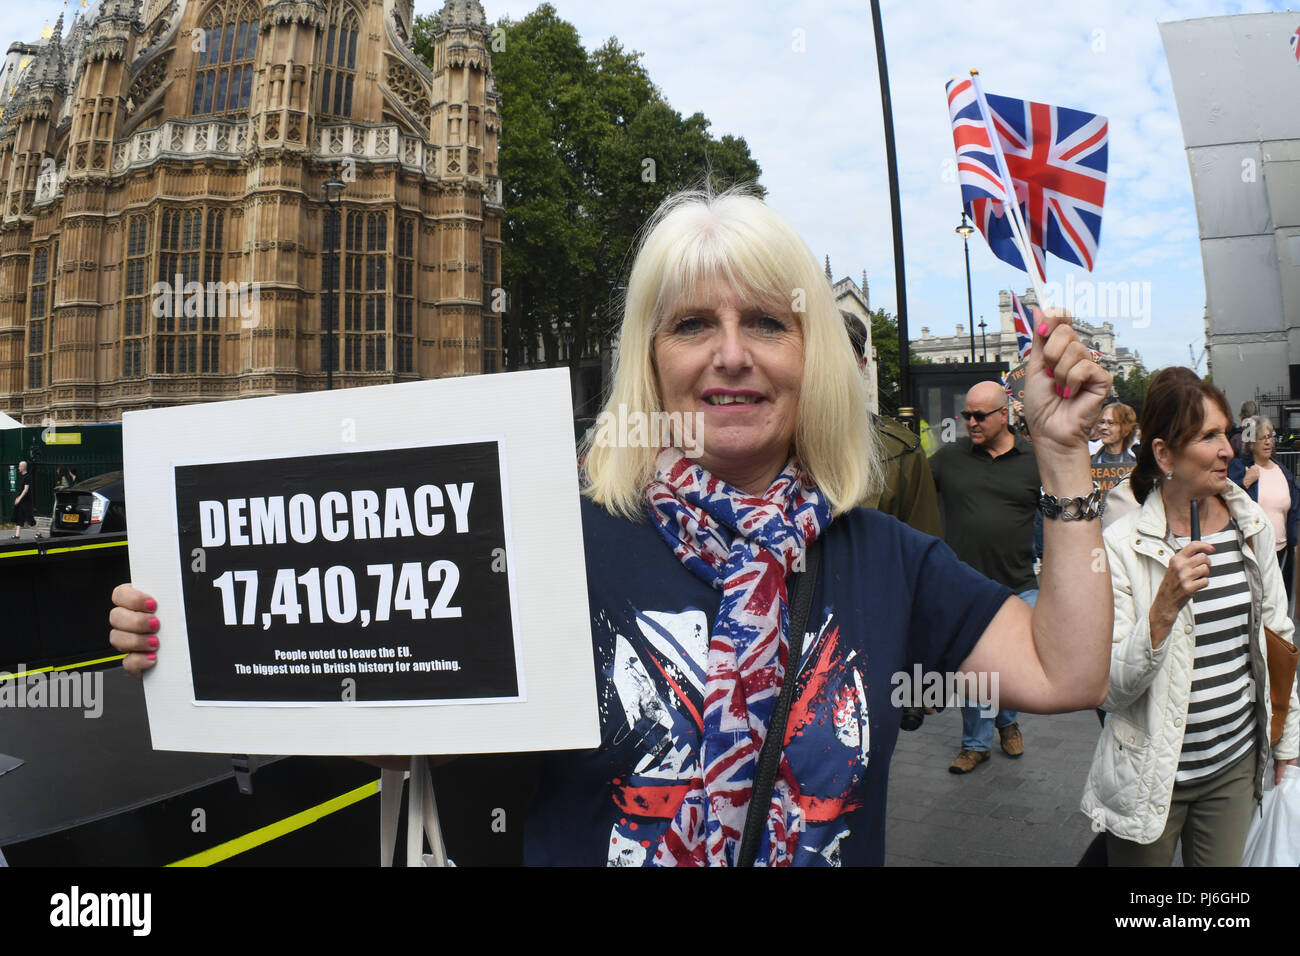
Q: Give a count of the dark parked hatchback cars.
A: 1